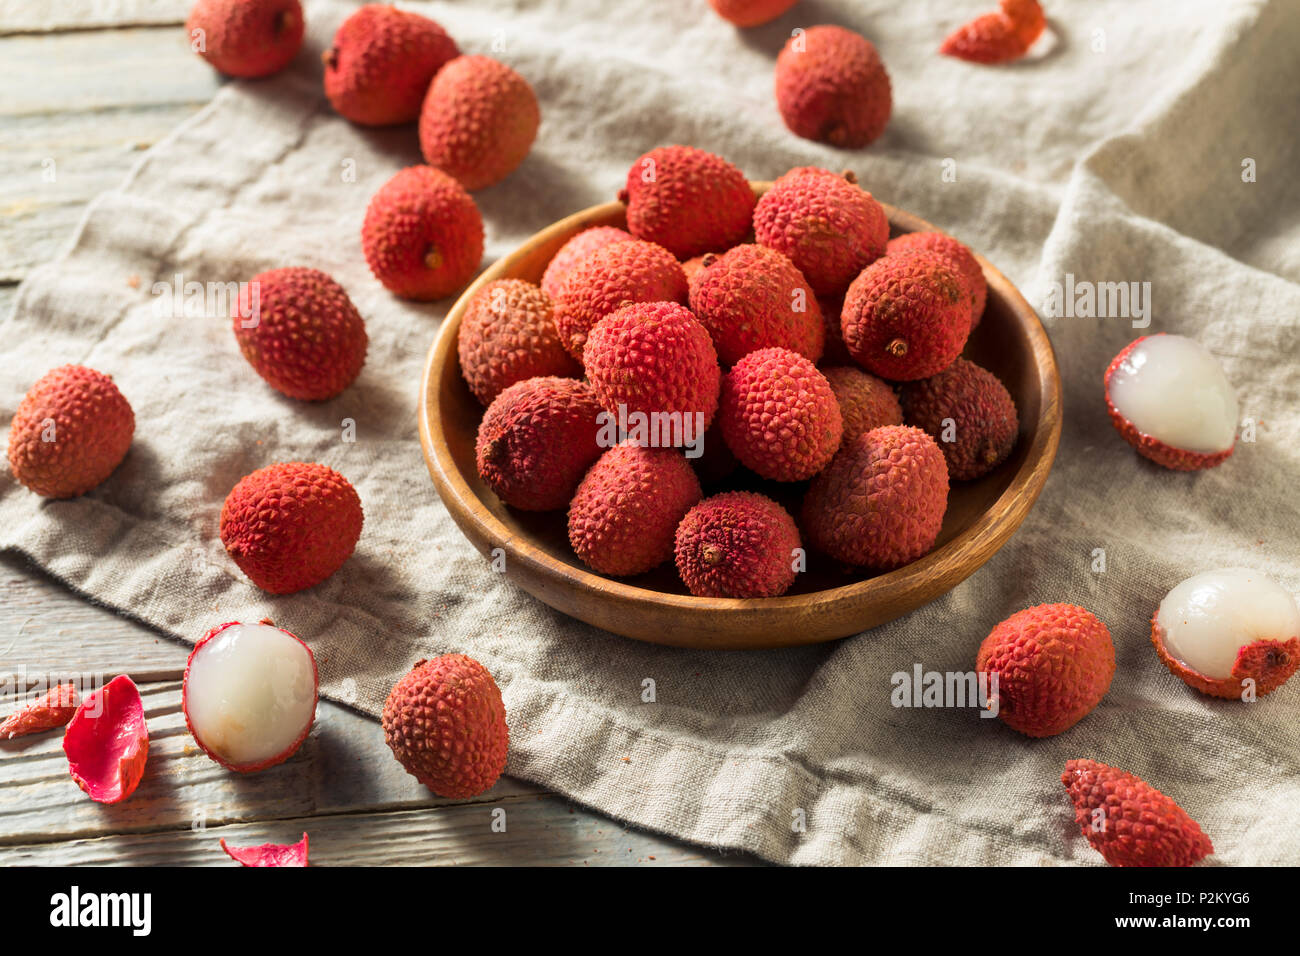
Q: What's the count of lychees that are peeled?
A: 3